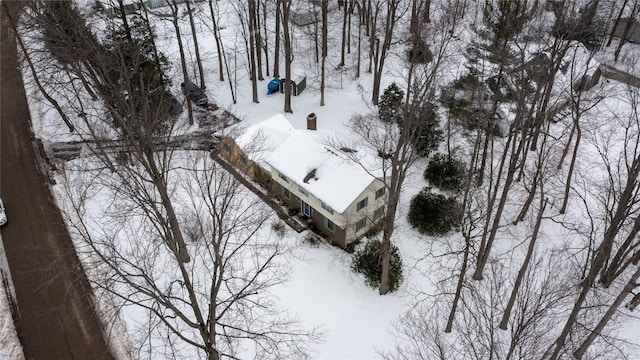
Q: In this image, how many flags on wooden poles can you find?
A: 0